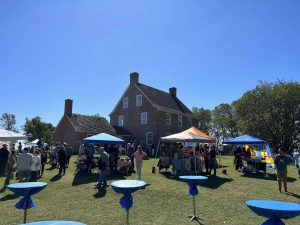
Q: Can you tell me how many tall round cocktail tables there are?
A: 5